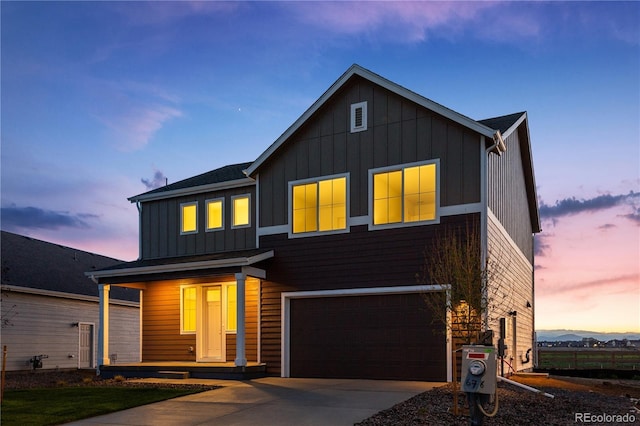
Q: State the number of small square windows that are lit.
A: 3